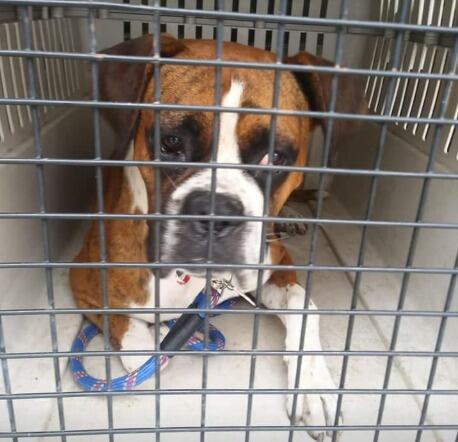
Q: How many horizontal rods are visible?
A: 10